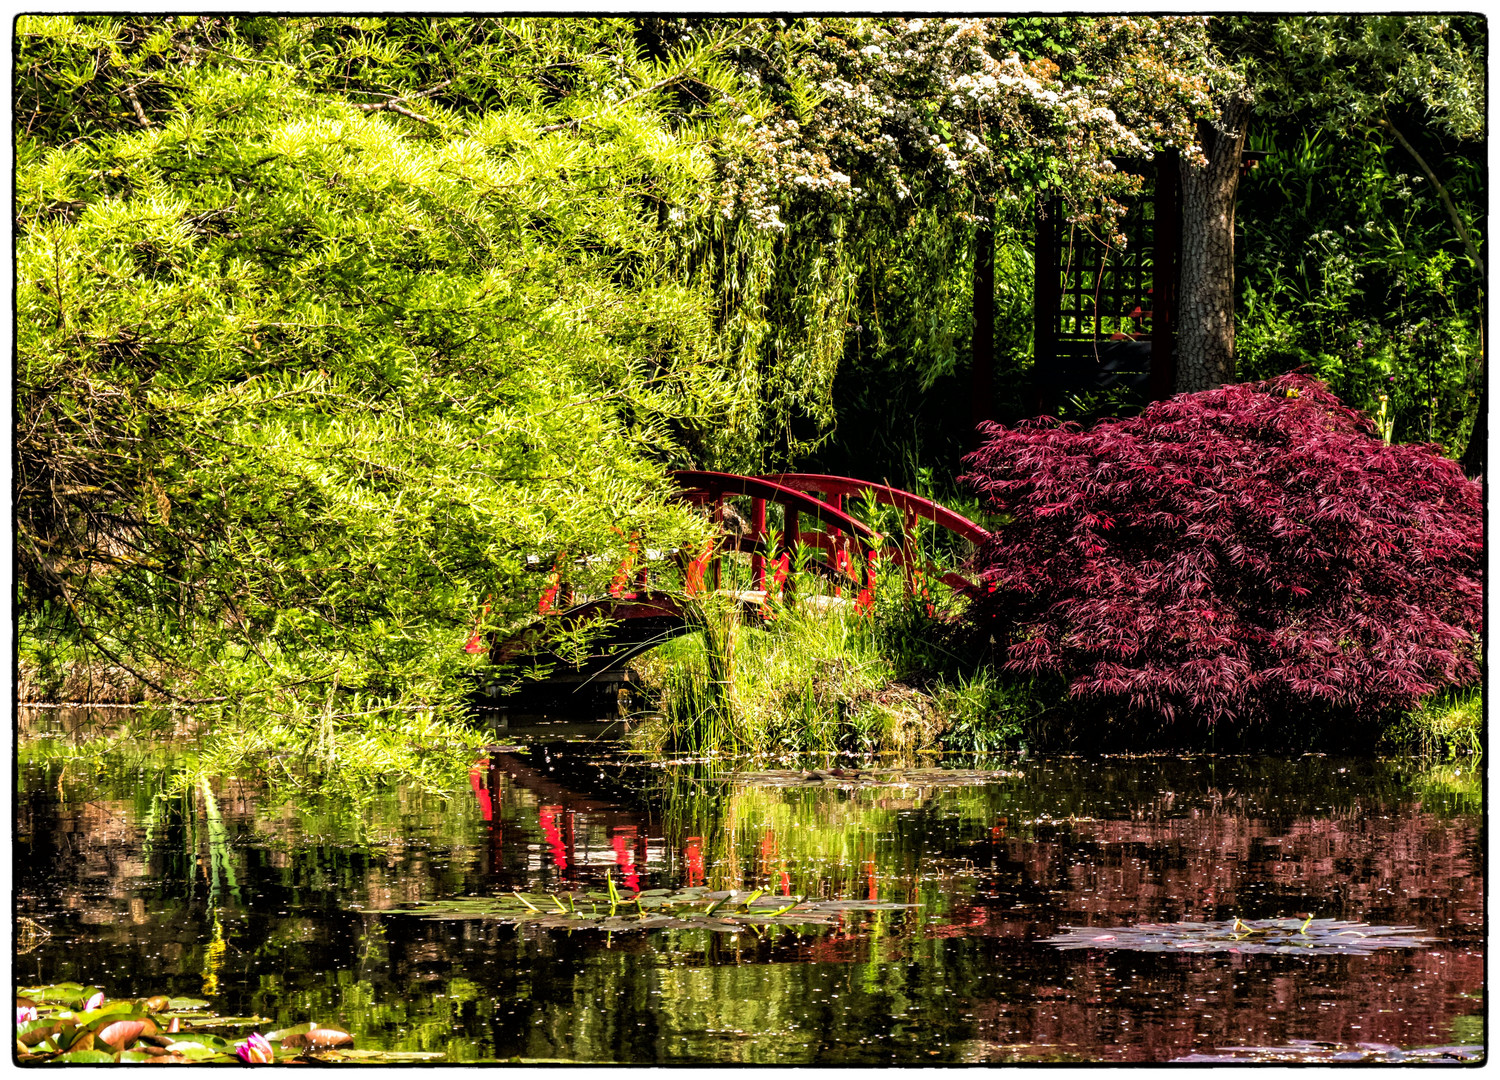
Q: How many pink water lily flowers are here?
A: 3